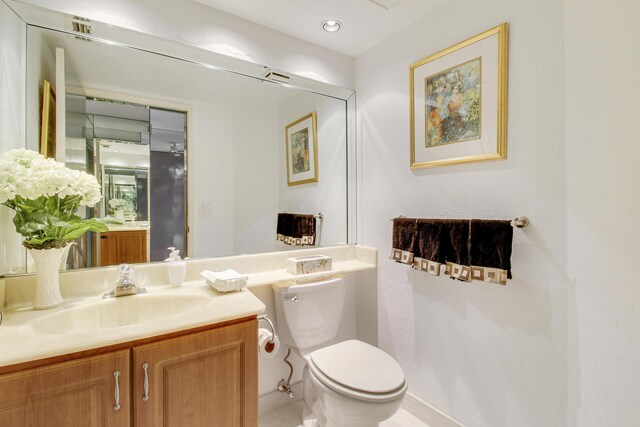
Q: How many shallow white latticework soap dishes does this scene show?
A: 1